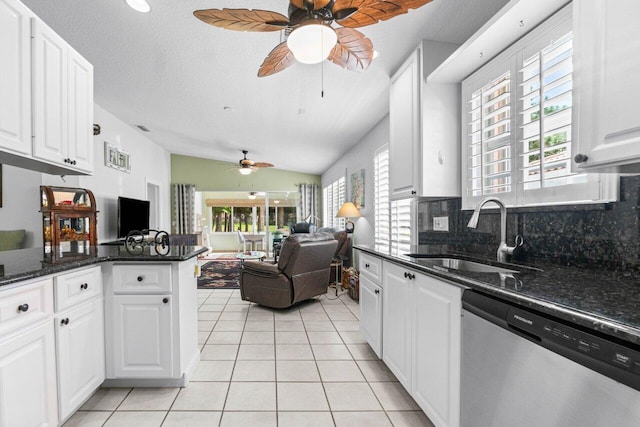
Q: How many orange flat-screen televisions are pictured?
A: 0